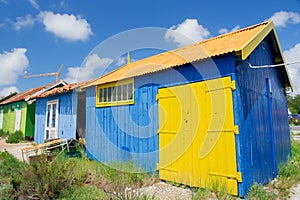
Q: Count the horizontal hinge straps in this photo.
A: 6